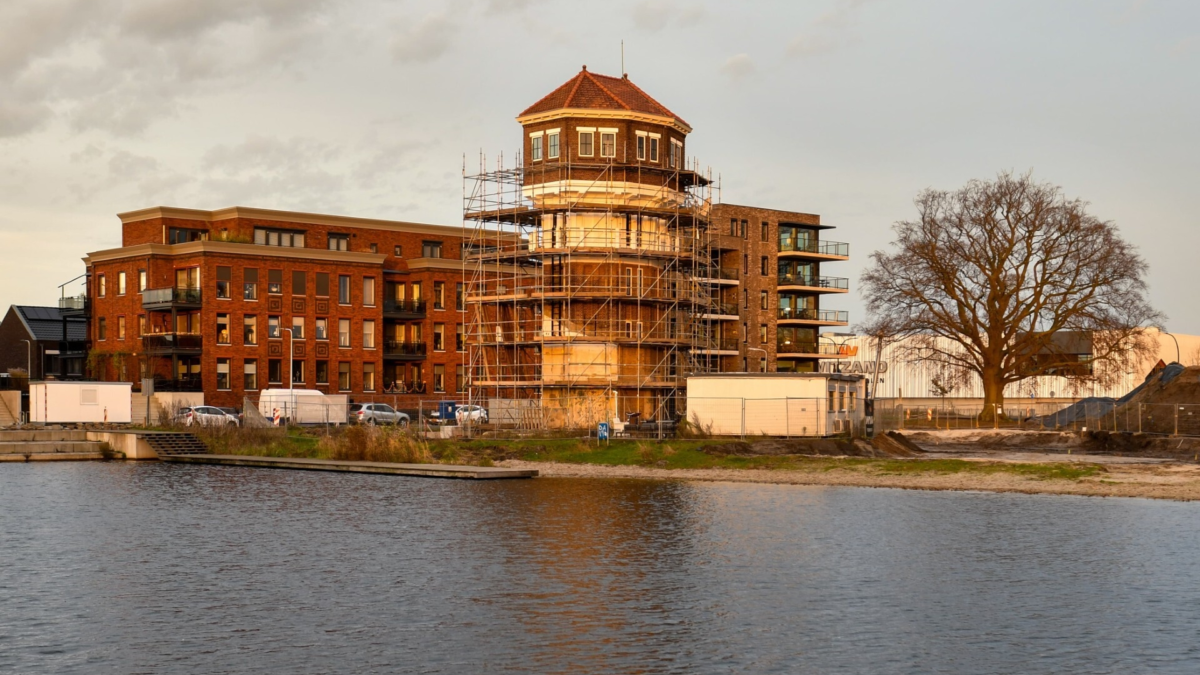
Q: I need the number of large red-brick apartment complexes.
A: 1